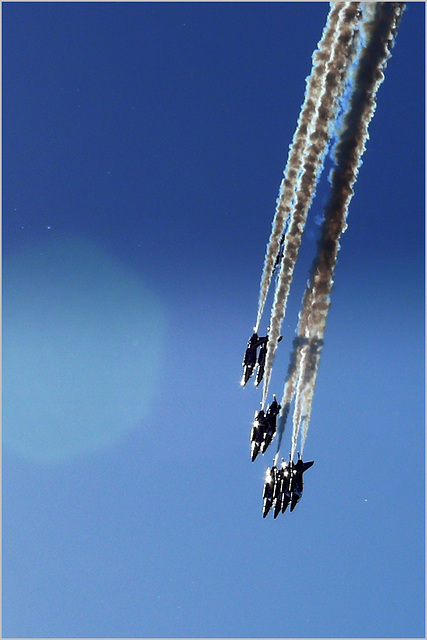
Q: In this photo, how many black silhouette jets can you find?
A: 8